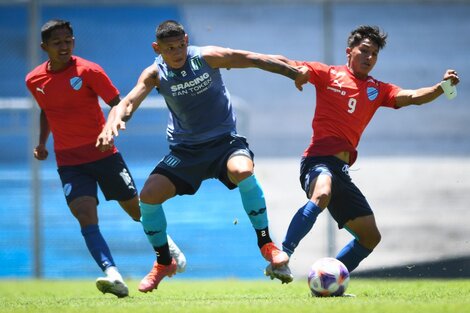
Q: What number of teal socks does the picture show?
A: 2